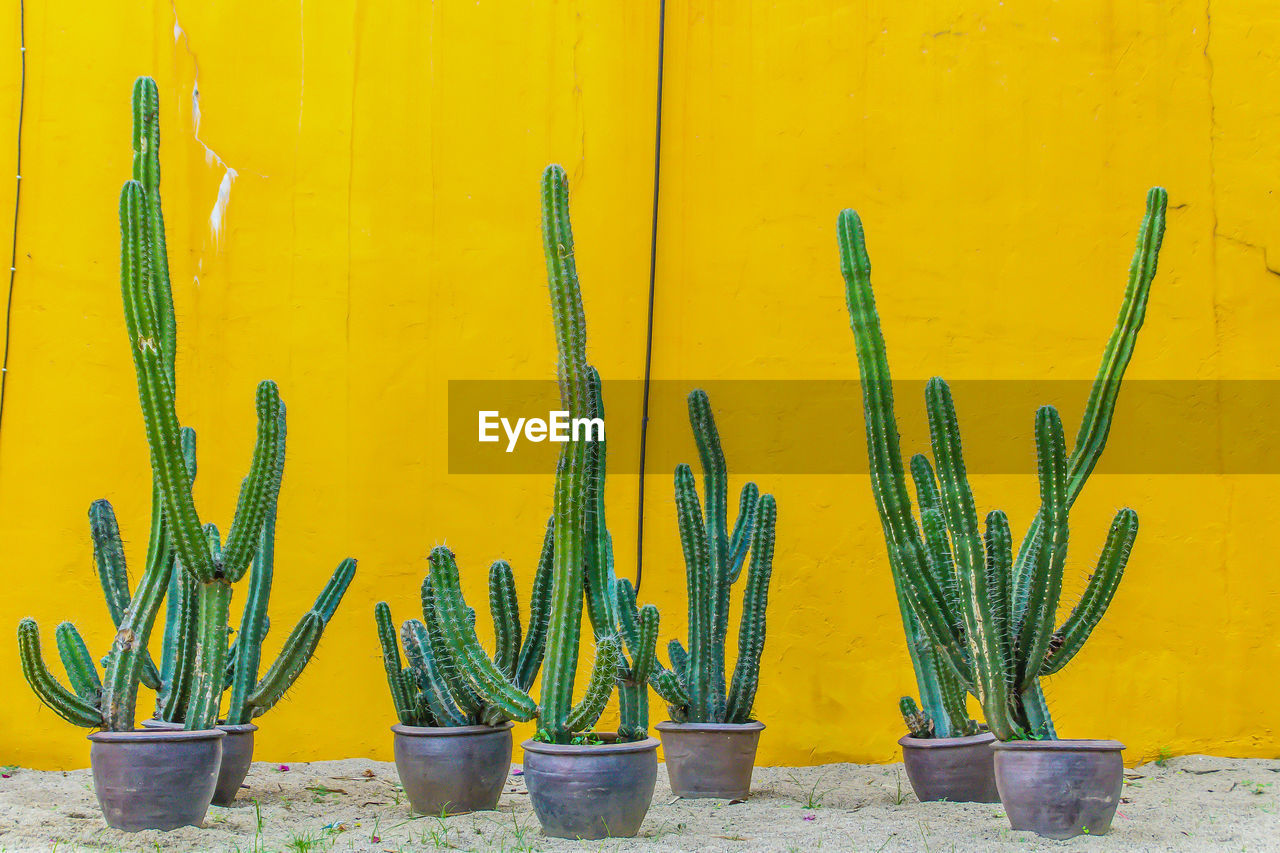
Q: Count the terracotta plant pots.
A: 7